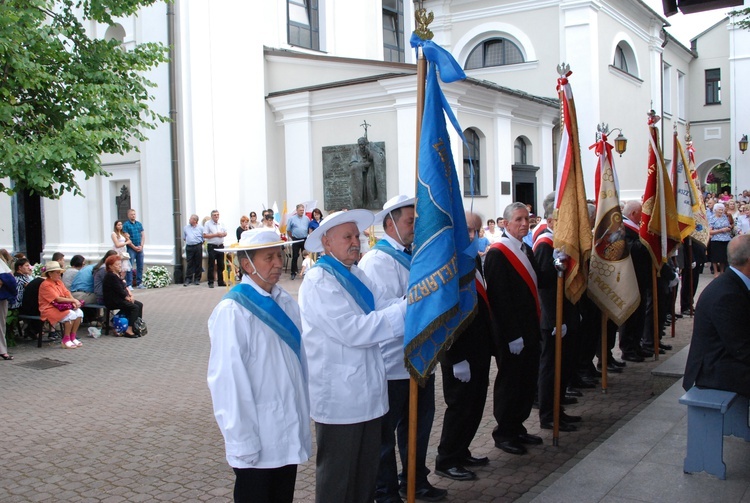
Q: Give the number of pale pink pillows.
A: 0